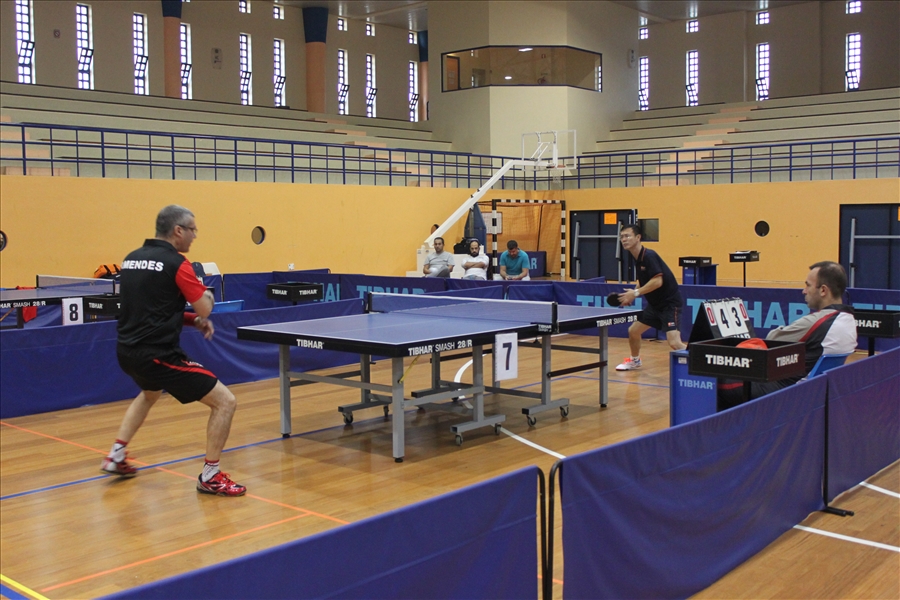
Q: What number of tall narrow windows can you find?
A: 13